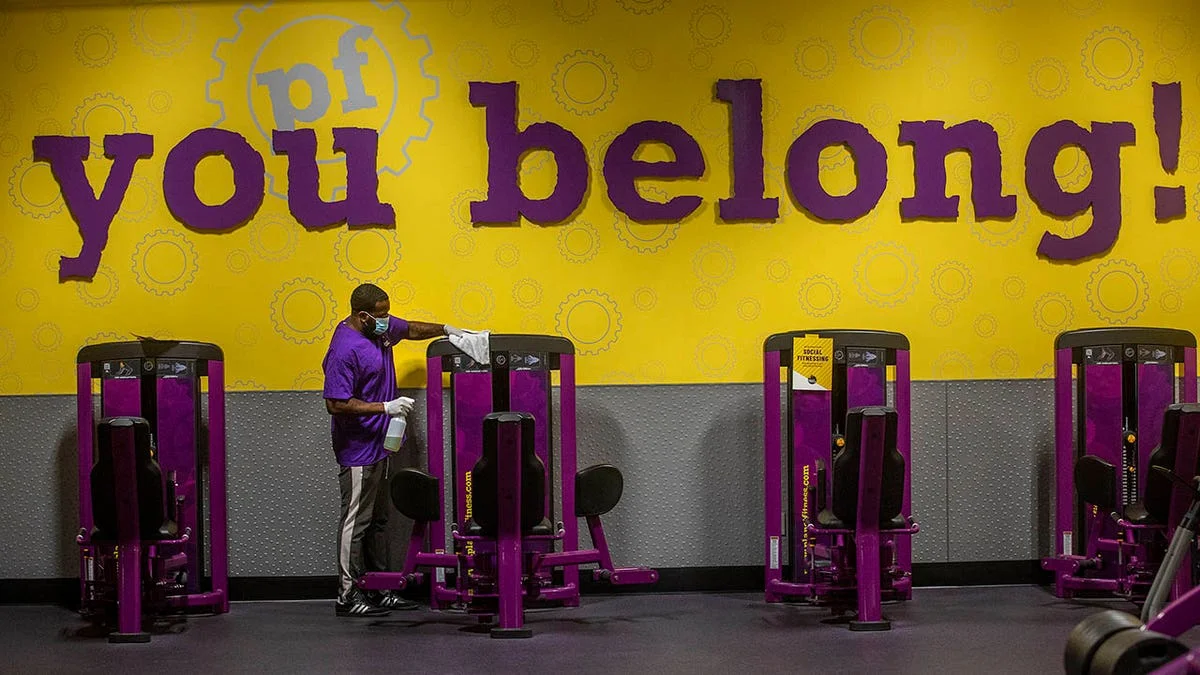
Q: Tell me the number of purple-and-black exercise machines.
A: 4